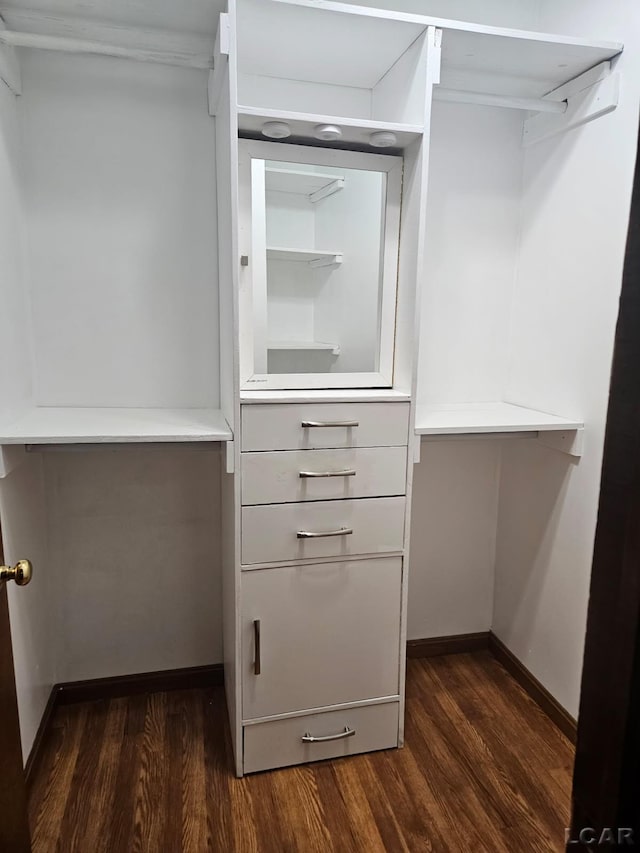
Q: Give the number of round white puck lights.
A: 3